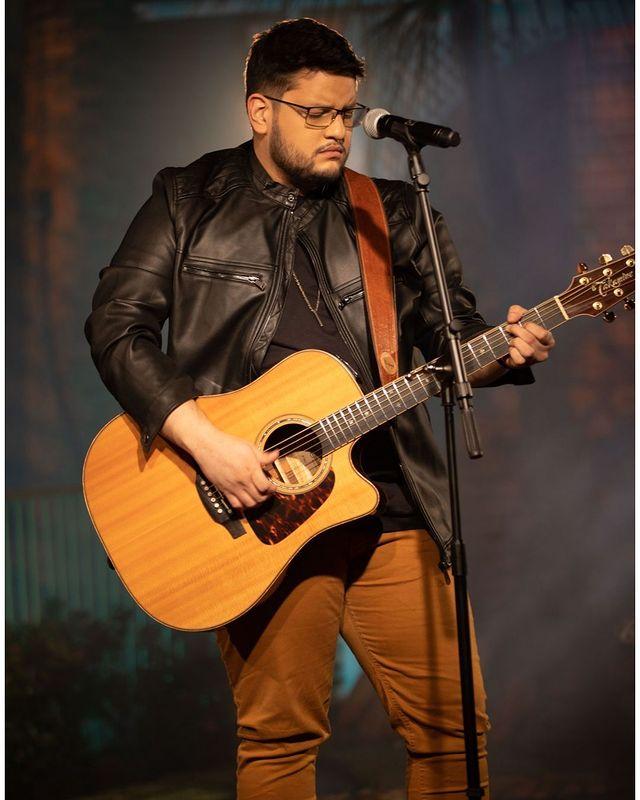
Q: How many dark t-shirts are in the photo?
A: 1